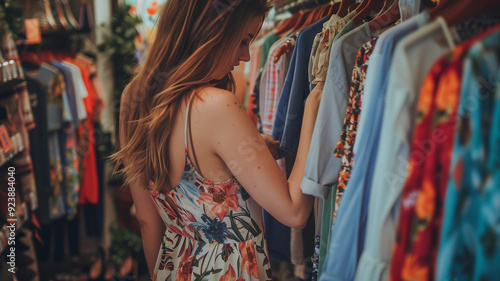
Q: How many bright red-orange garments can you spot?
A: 2